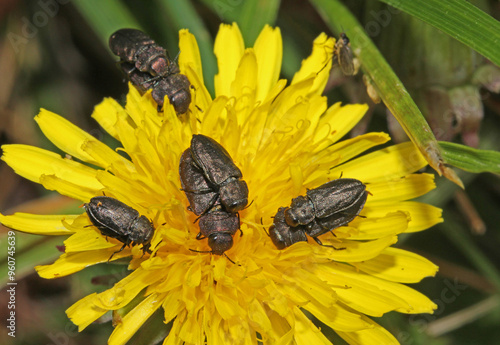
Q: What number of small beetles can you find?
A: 7